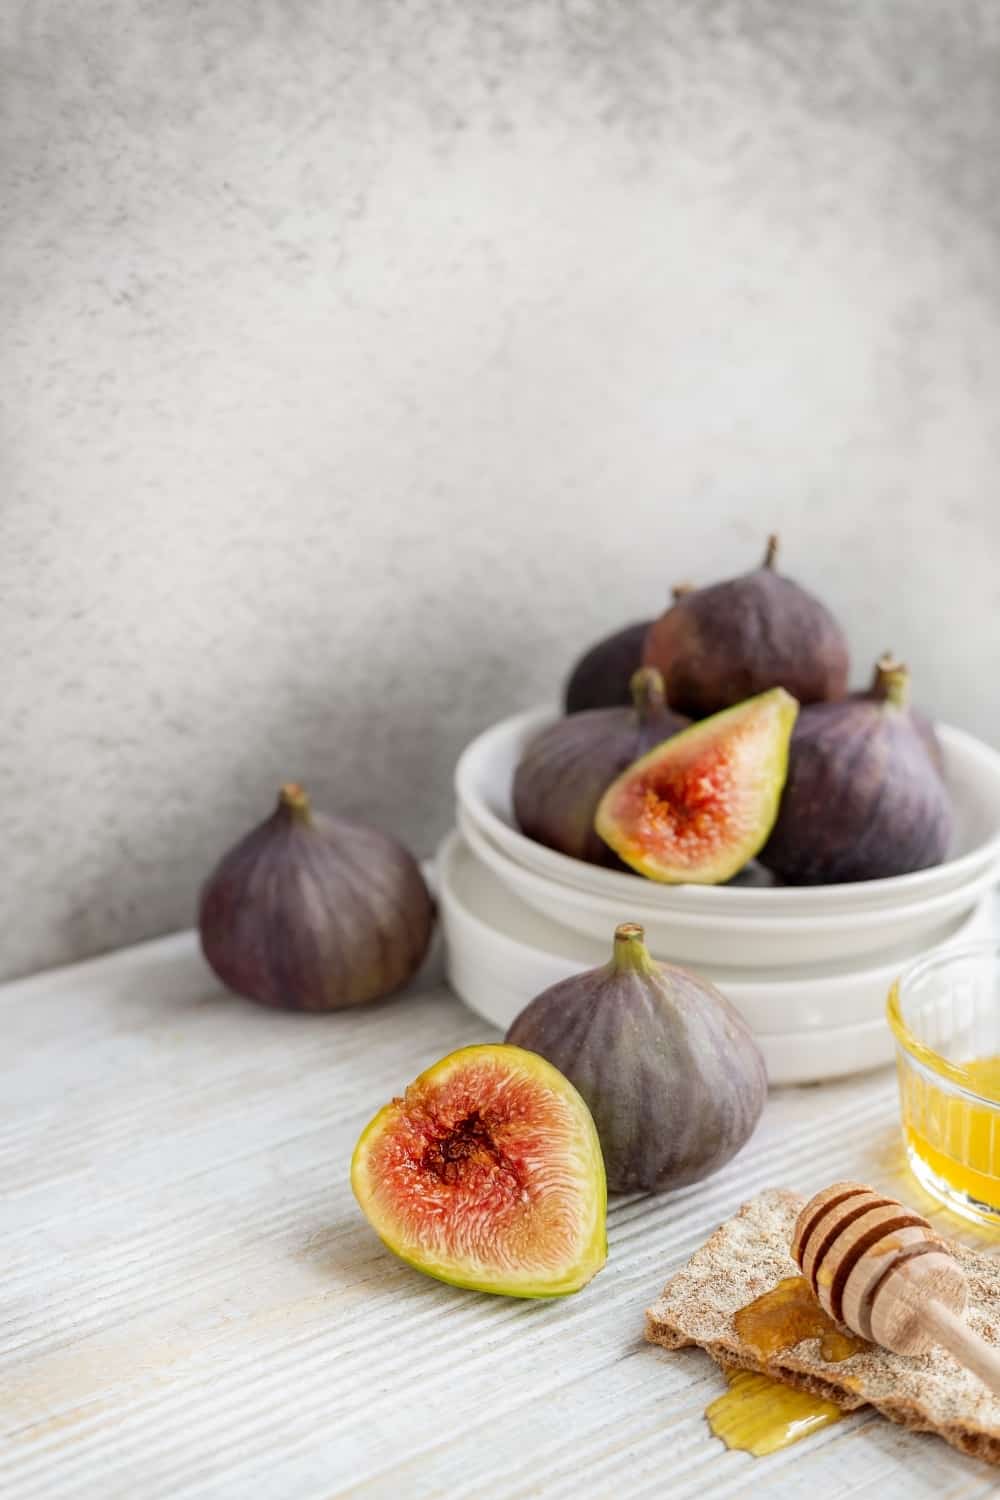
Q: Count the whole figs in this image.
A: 7